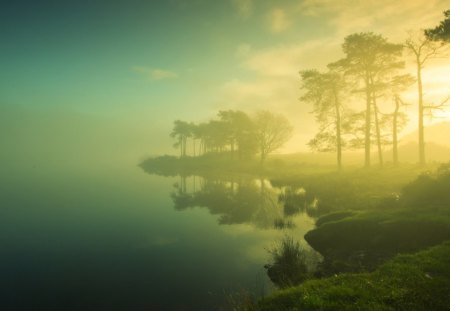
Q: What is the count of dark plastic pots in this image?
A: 0